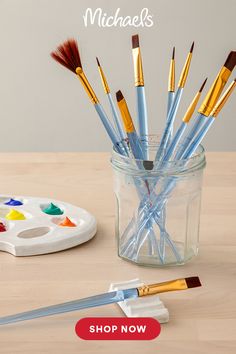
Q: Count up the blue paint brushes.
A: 10